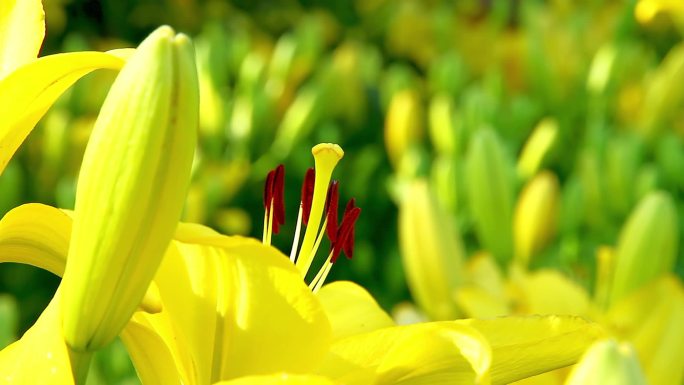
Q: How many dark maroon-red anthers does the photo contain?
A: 6